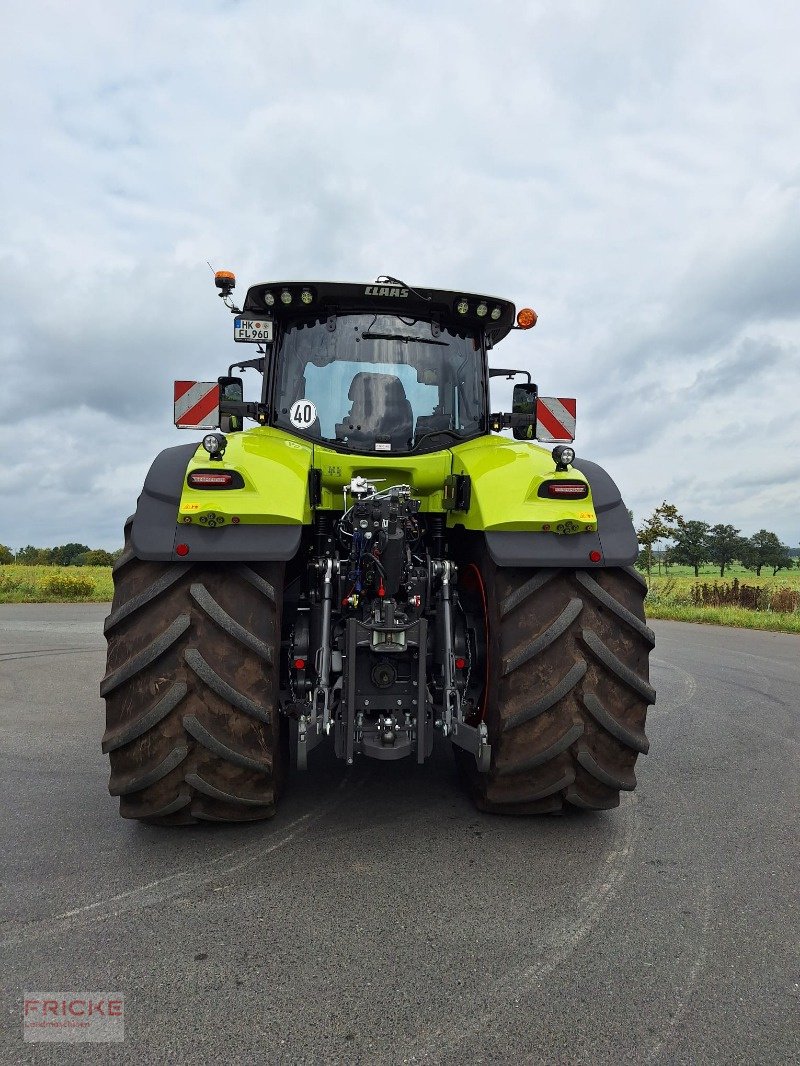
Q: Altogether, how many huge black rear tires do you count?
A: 2